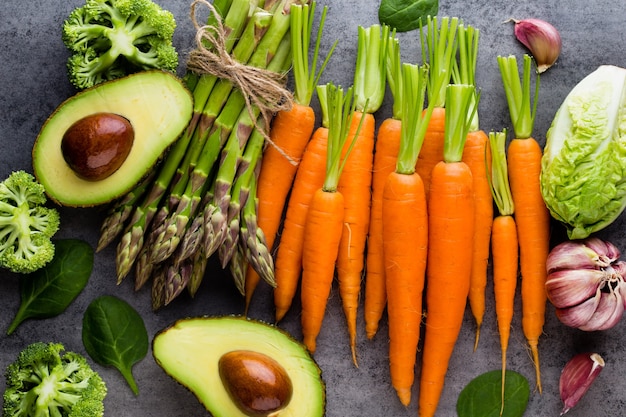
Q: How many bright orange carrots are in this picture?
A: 11